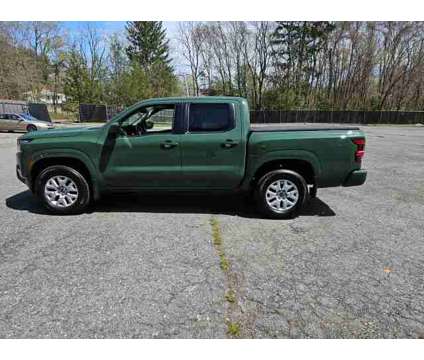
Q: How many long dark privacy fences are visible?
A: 1